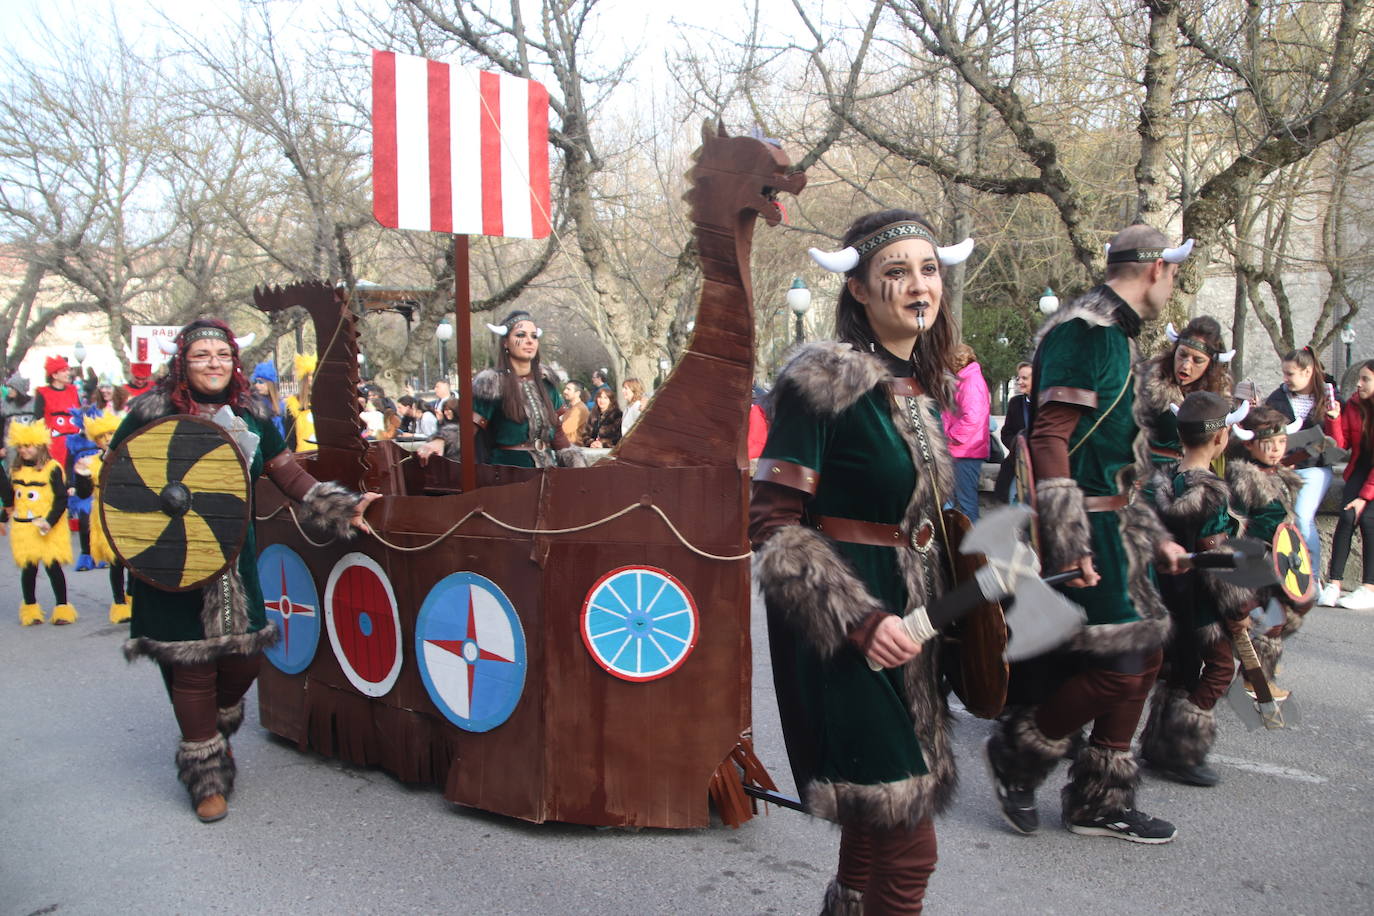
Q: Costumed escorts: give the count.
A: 7